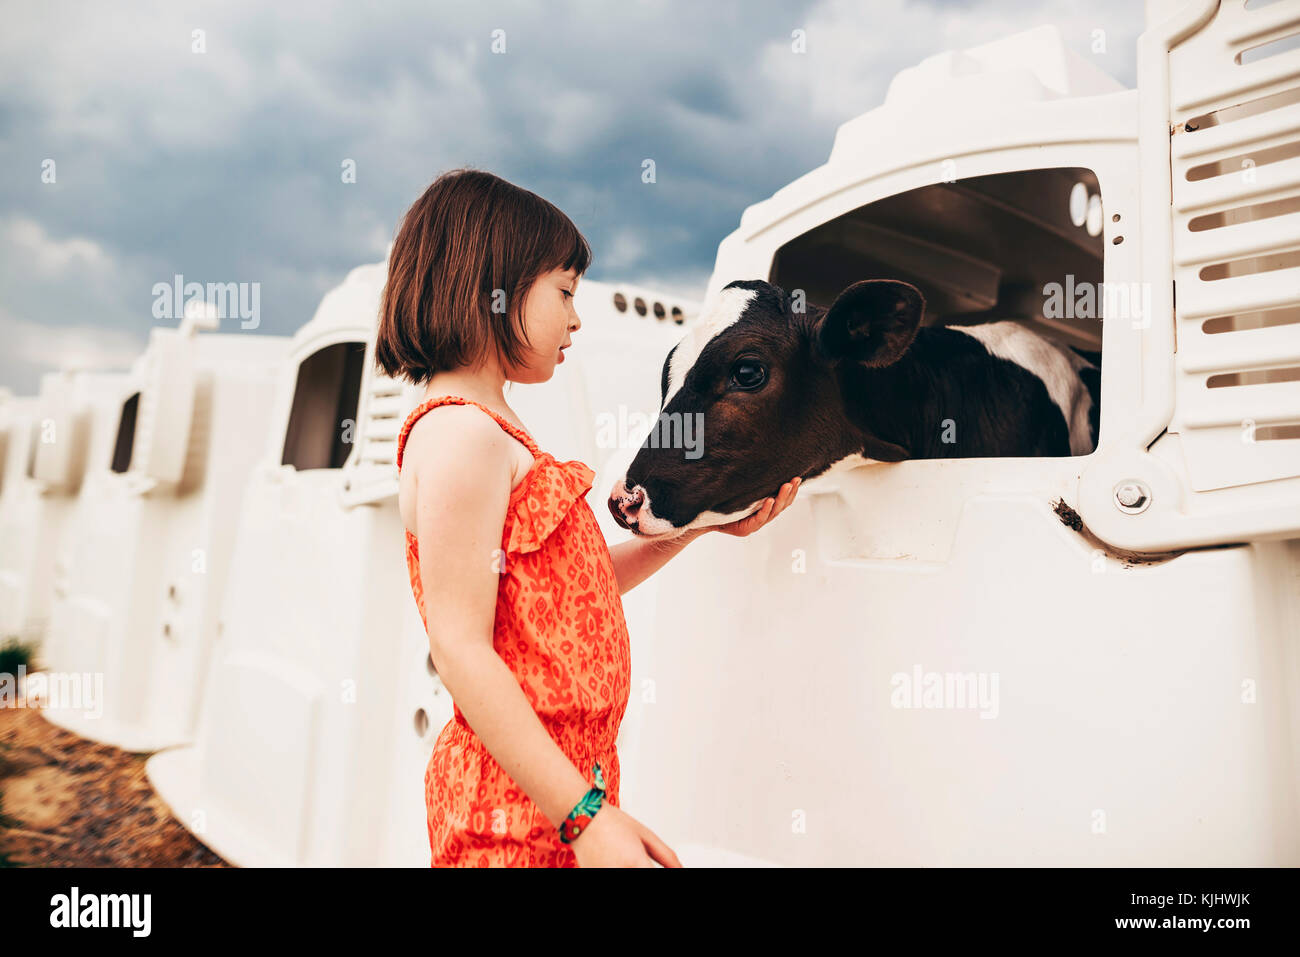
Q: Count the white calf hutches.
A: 5